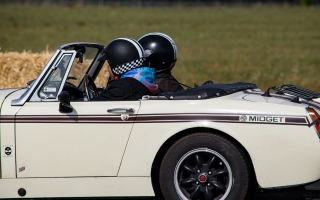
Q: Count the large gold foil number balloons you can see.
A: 0